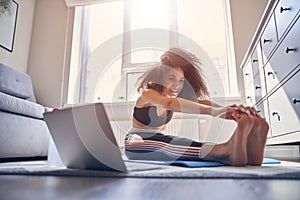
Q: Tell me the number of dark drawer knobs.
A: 10